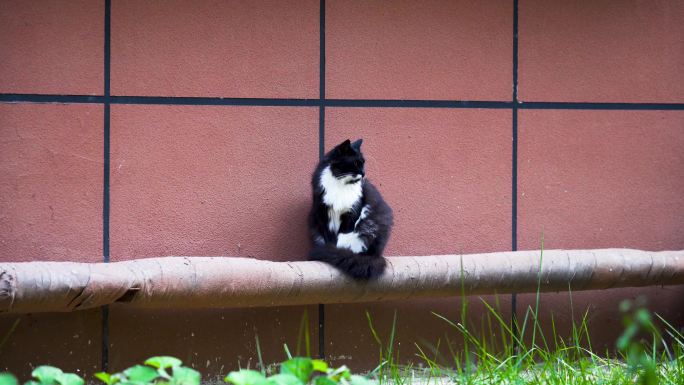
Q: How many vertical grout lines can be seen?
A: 3